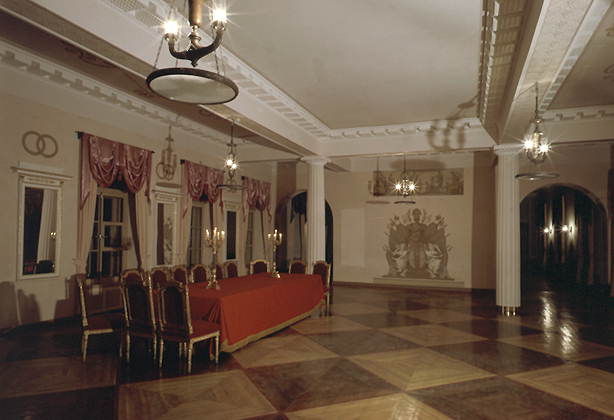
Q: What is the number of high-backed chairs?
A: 12